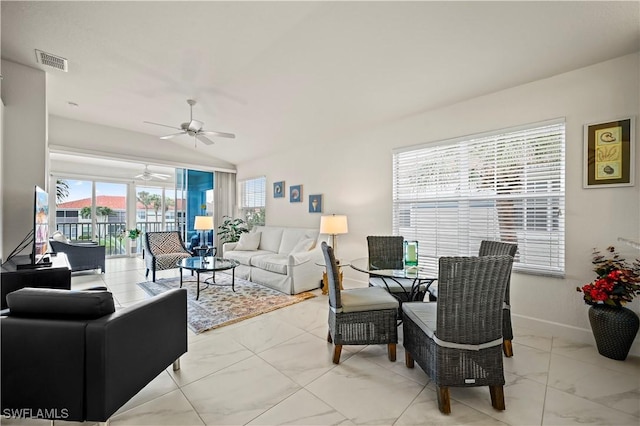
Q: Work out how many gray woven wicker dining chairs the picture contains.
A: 4